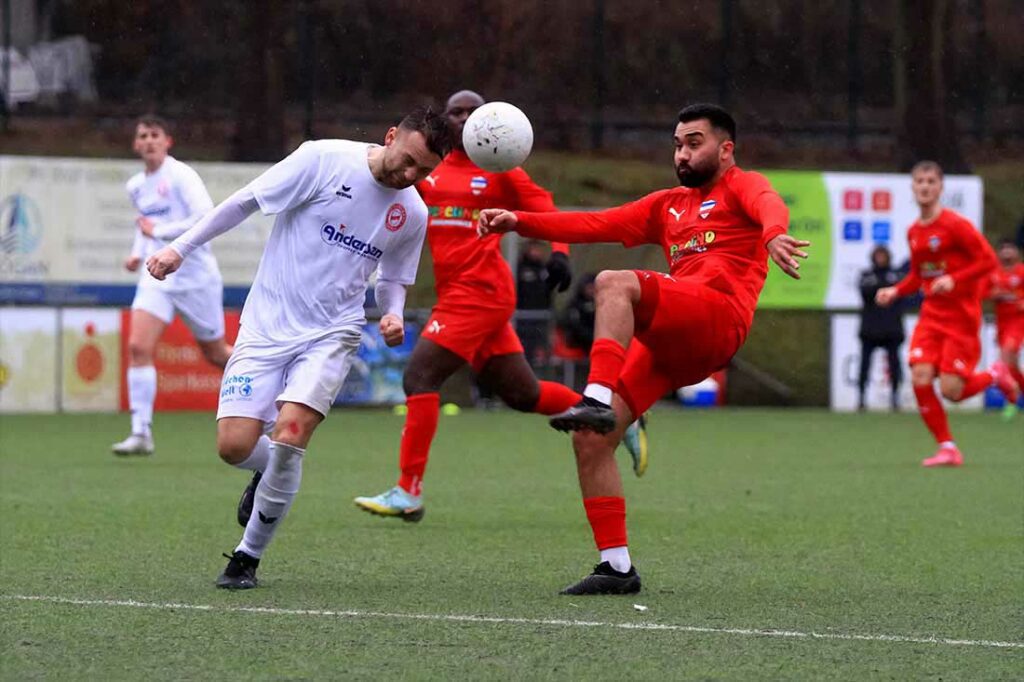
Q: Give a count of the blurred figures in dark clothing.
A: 3